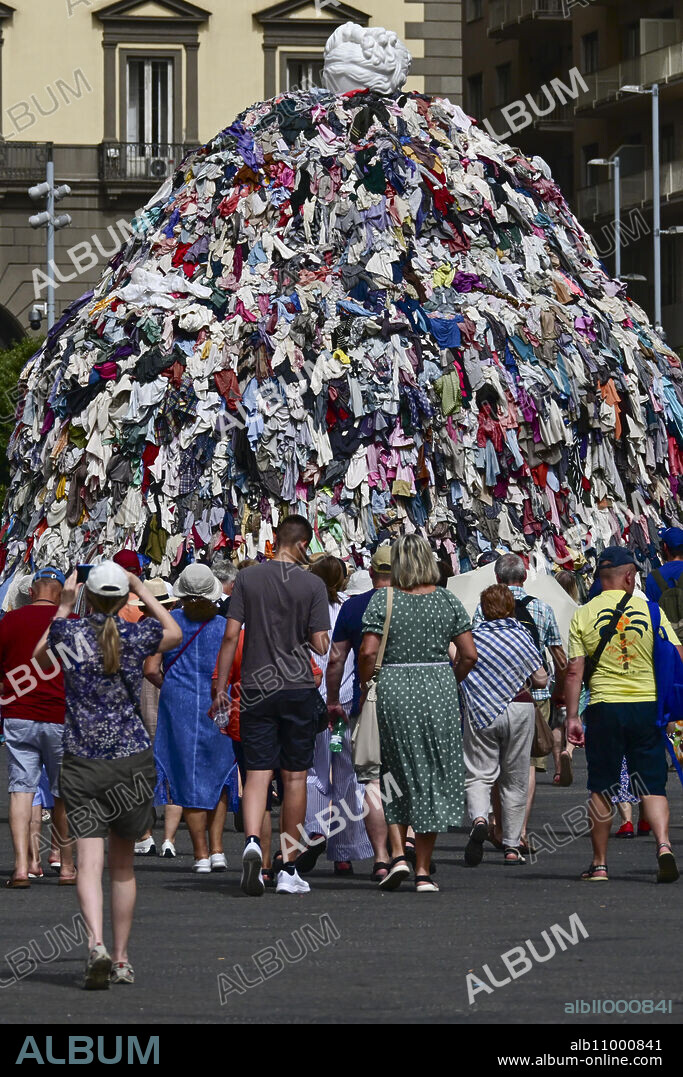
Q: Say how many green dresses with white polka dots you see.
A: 1